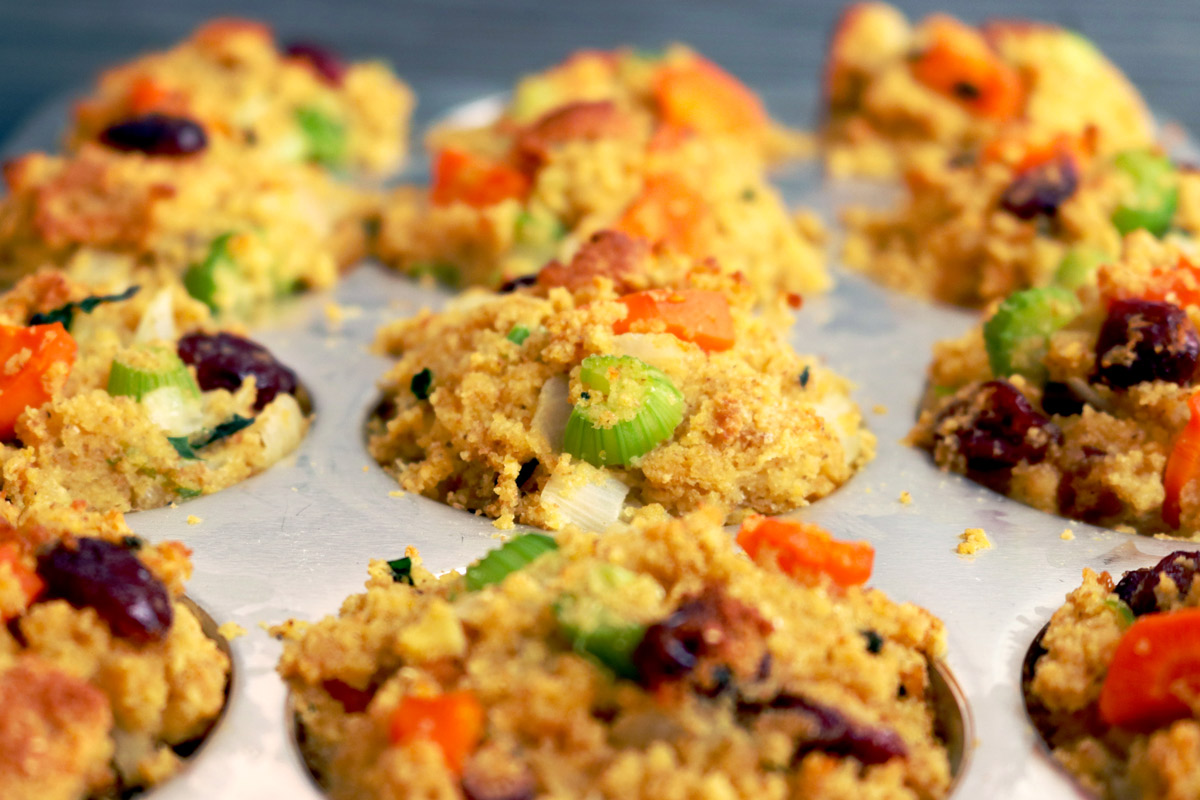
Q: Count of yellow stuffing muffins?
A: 12